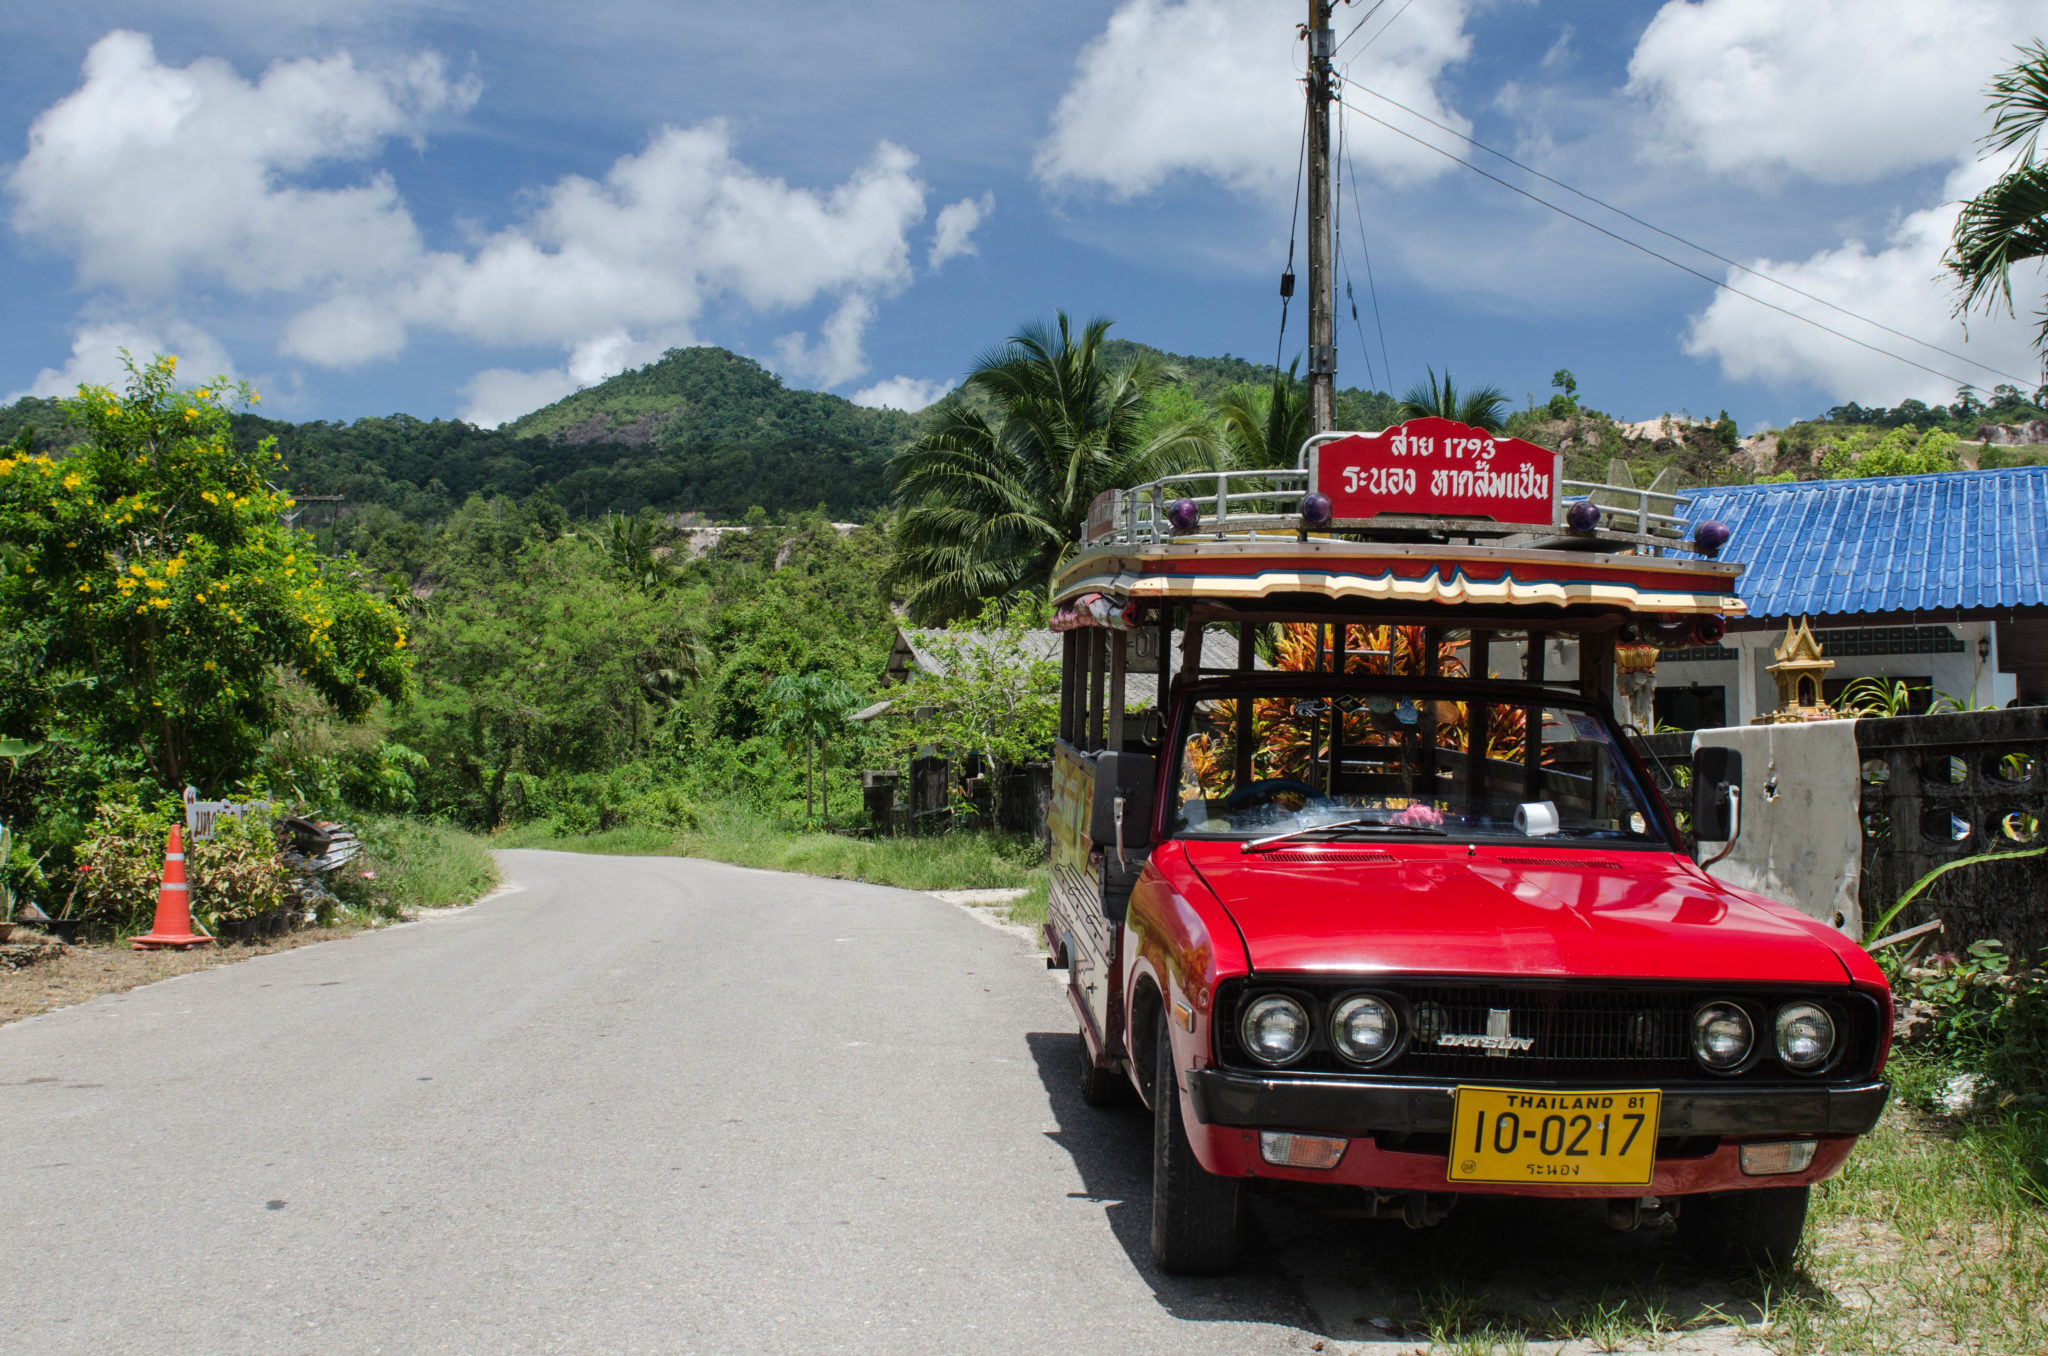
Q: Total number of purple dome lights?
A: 4